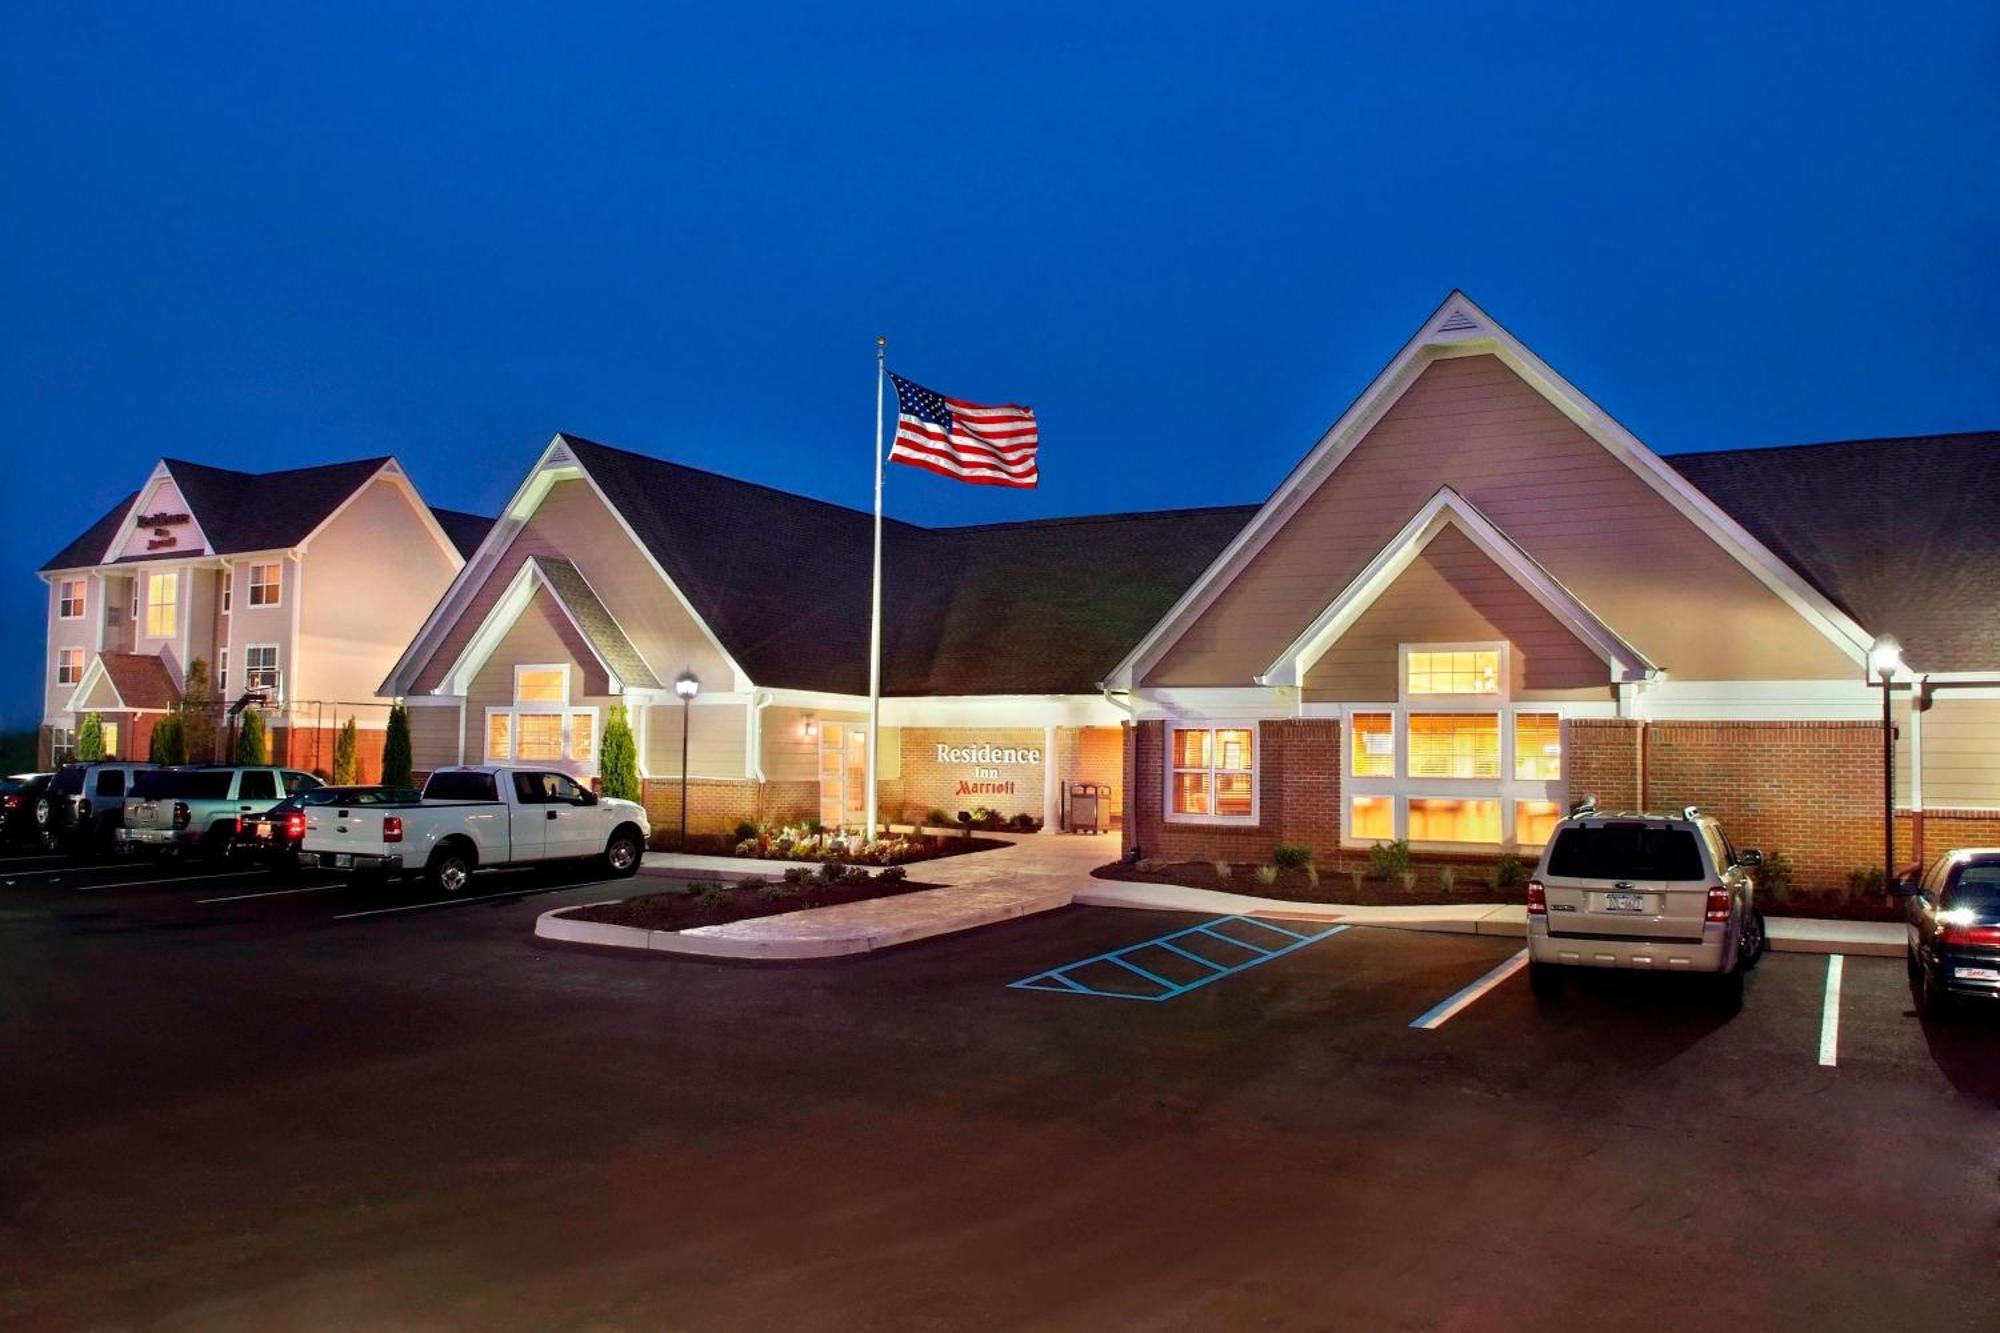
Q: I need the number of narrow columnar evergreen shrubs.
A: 6